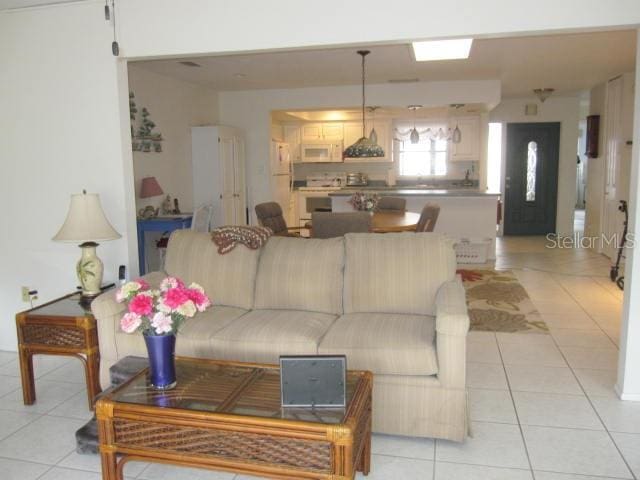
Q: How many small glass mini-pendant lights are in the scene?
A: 3